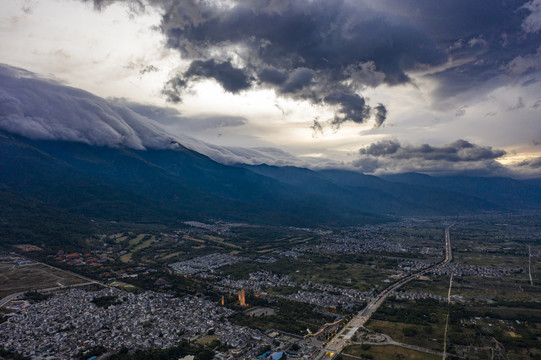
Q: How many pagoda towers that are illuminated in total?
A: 3